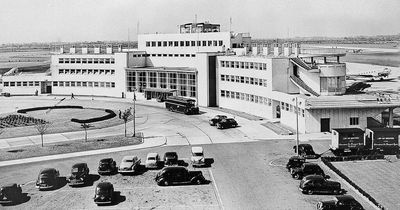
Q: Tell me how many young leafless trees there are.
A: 3